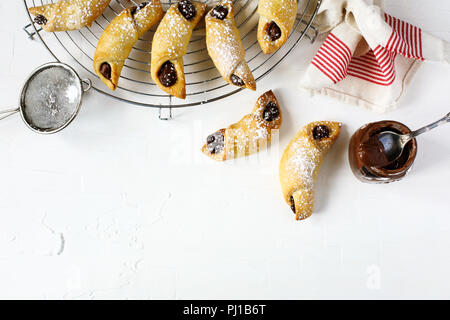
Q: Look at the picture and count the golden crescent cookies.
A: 7